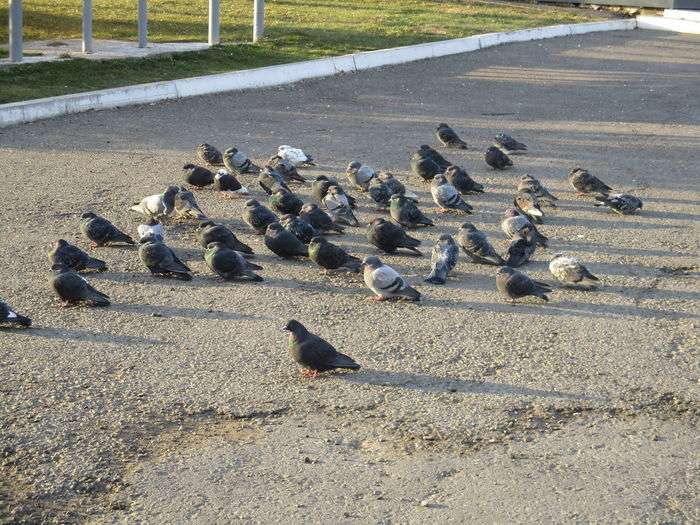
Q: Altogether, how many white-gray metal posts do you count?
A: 5